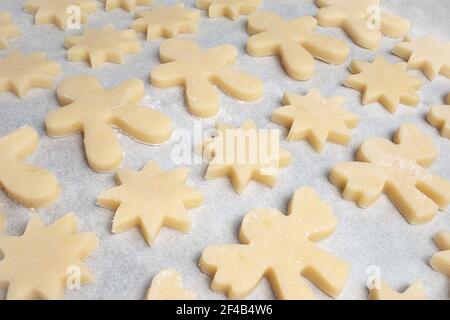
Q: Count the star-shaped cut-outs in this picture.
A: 14